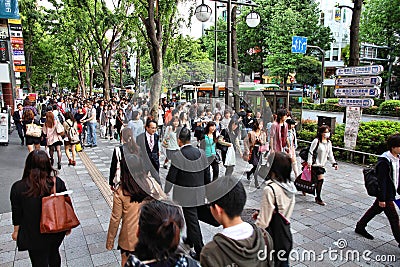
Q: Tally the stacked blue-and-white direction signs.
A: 4